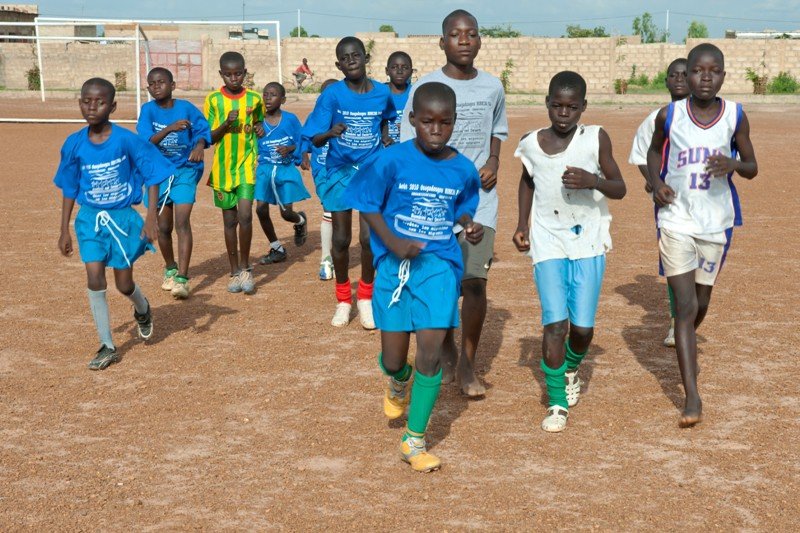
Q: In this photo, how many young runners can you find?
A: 12